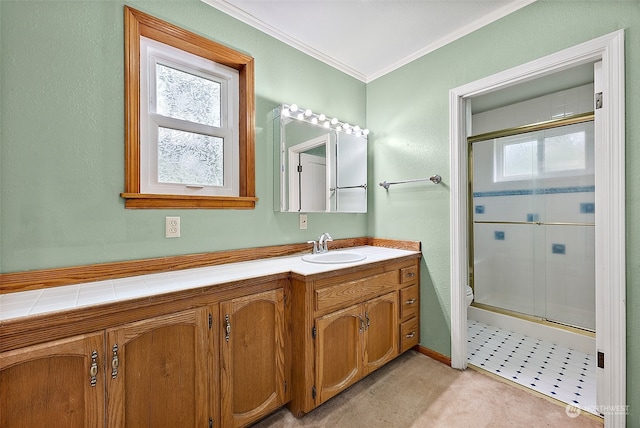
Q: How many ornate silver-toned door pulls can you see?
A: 5